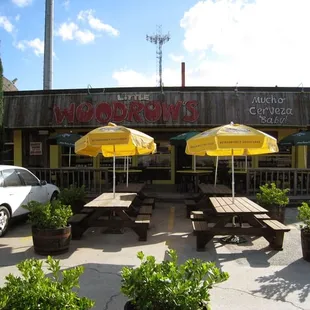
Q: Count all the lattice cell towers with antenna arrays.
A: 1